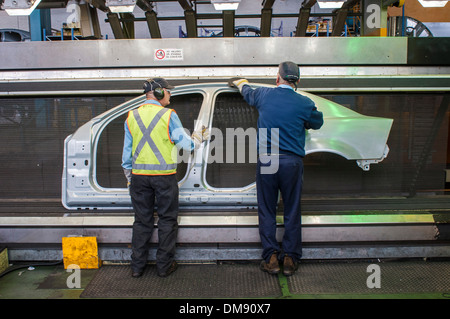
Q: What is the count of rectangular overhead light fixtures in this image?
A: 5